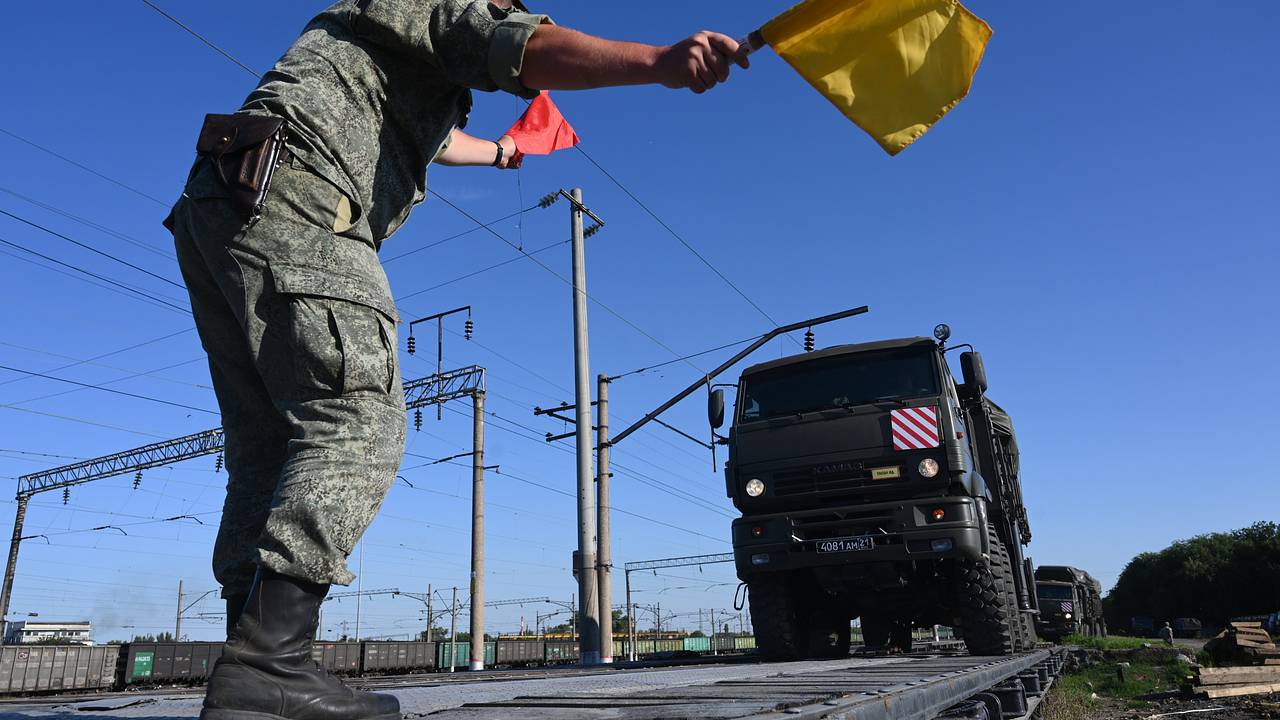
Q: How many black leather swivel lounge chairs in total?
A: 0